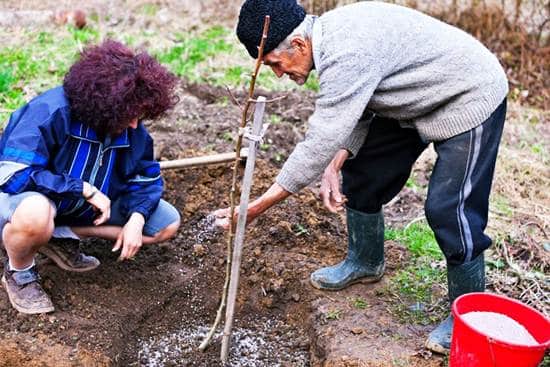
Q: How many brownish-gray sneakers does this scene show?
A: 2